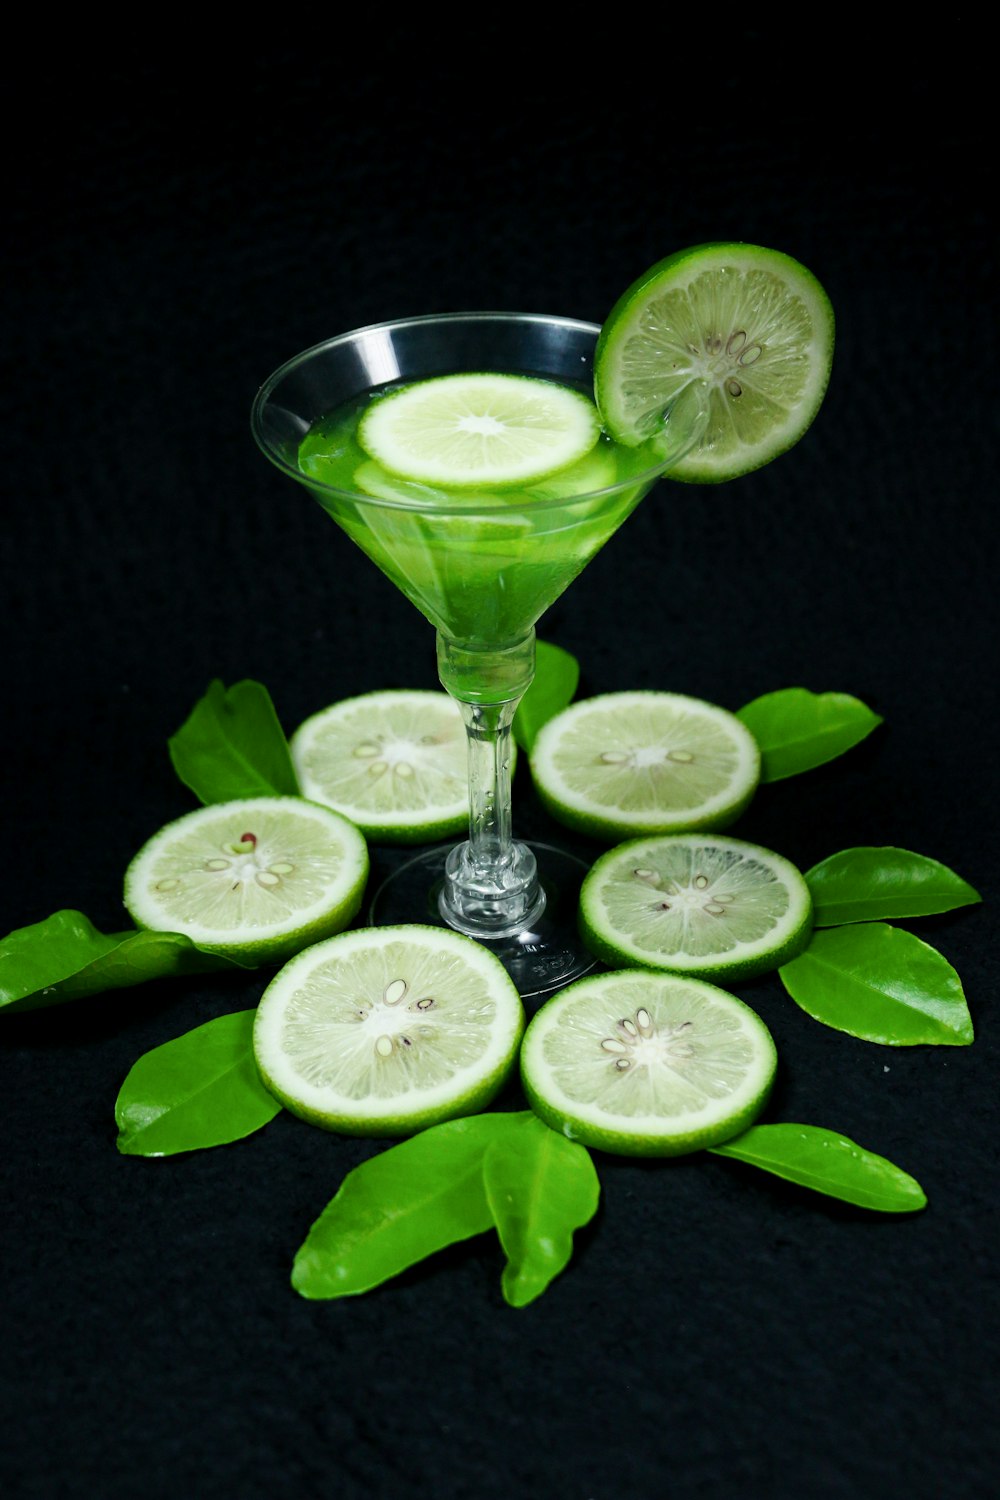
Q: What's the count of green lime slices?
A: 8